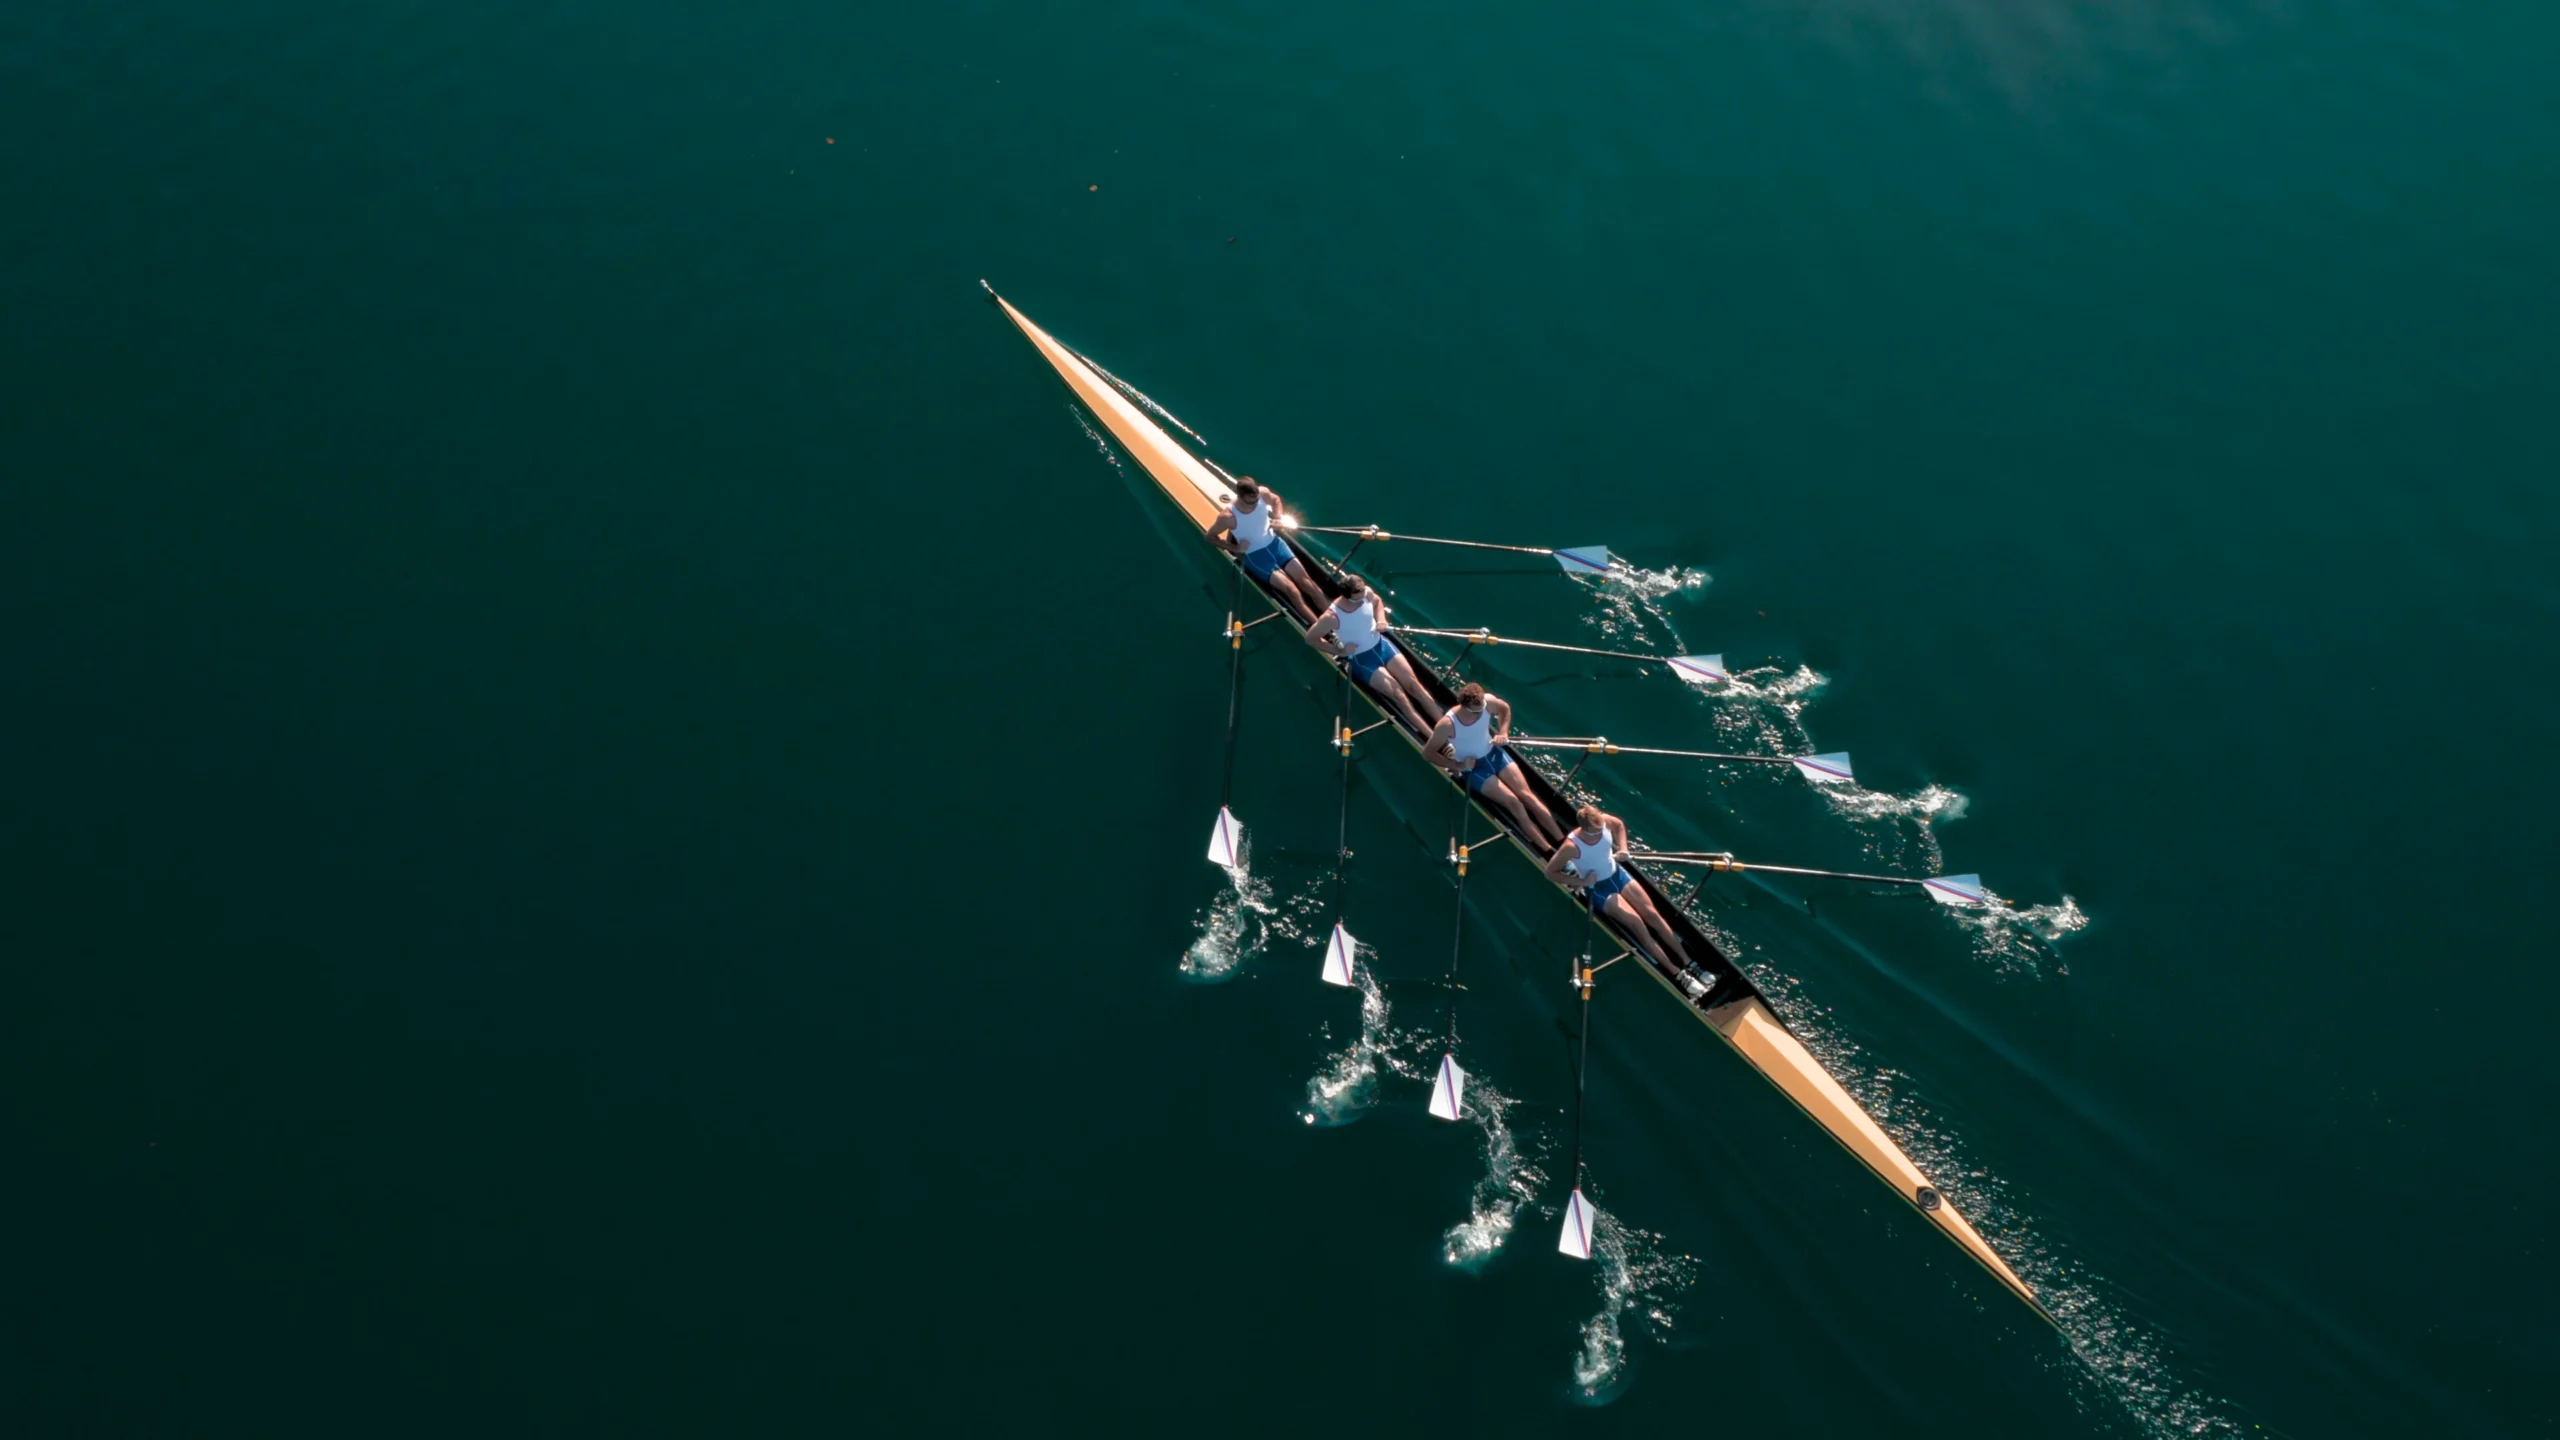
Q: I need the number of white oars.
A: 8